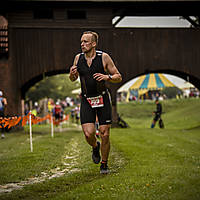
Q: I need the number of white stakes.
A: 2